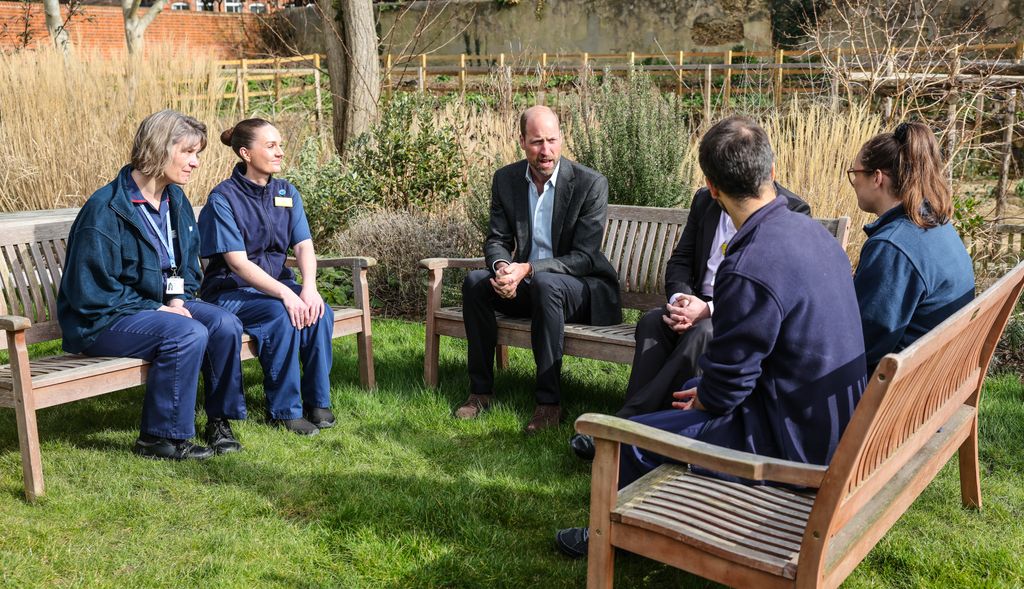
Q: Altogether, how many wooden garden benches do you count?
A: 3